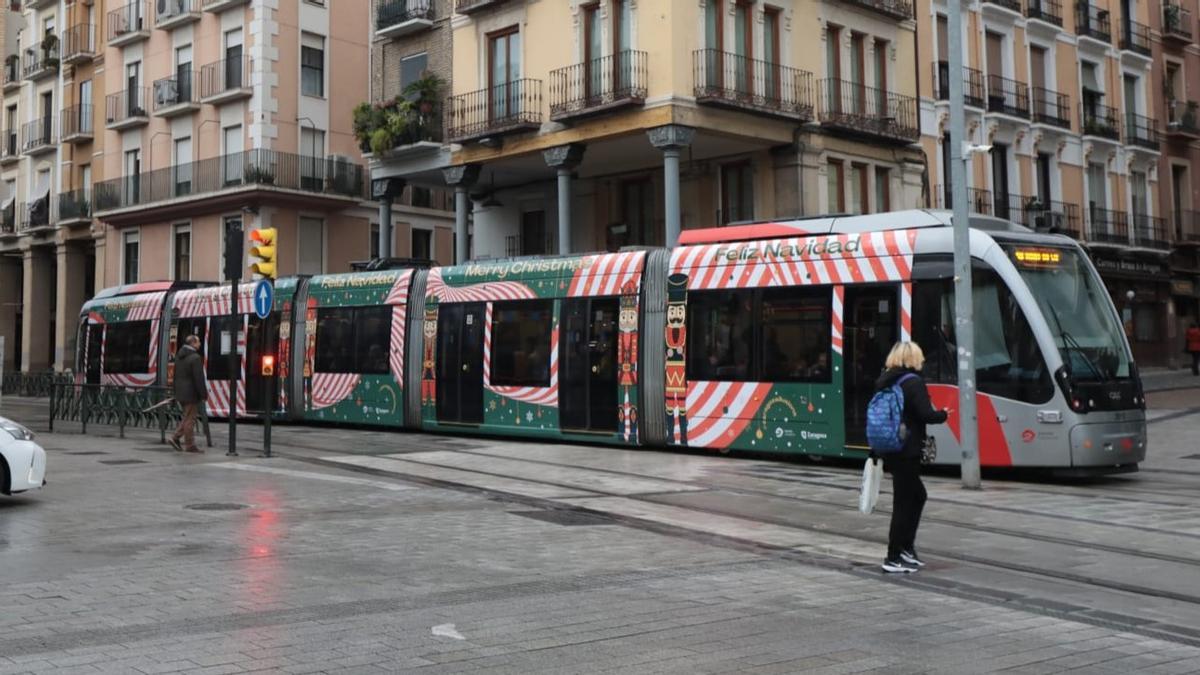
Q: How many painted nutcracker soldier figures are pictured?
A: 6